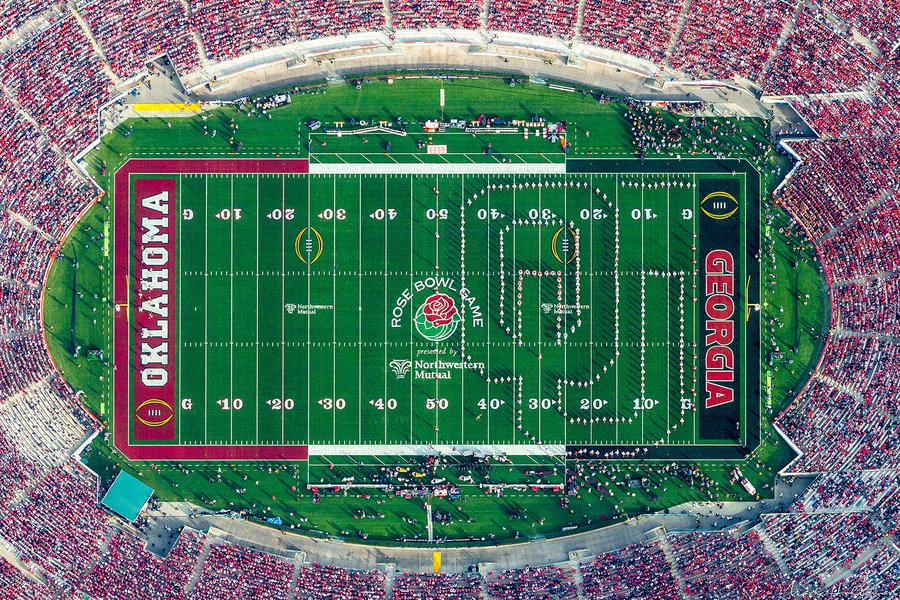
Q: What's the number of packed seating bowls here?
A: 1